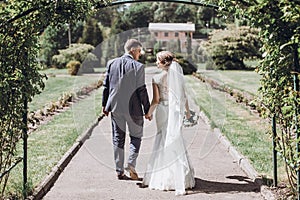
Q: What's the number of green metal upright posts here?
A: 3